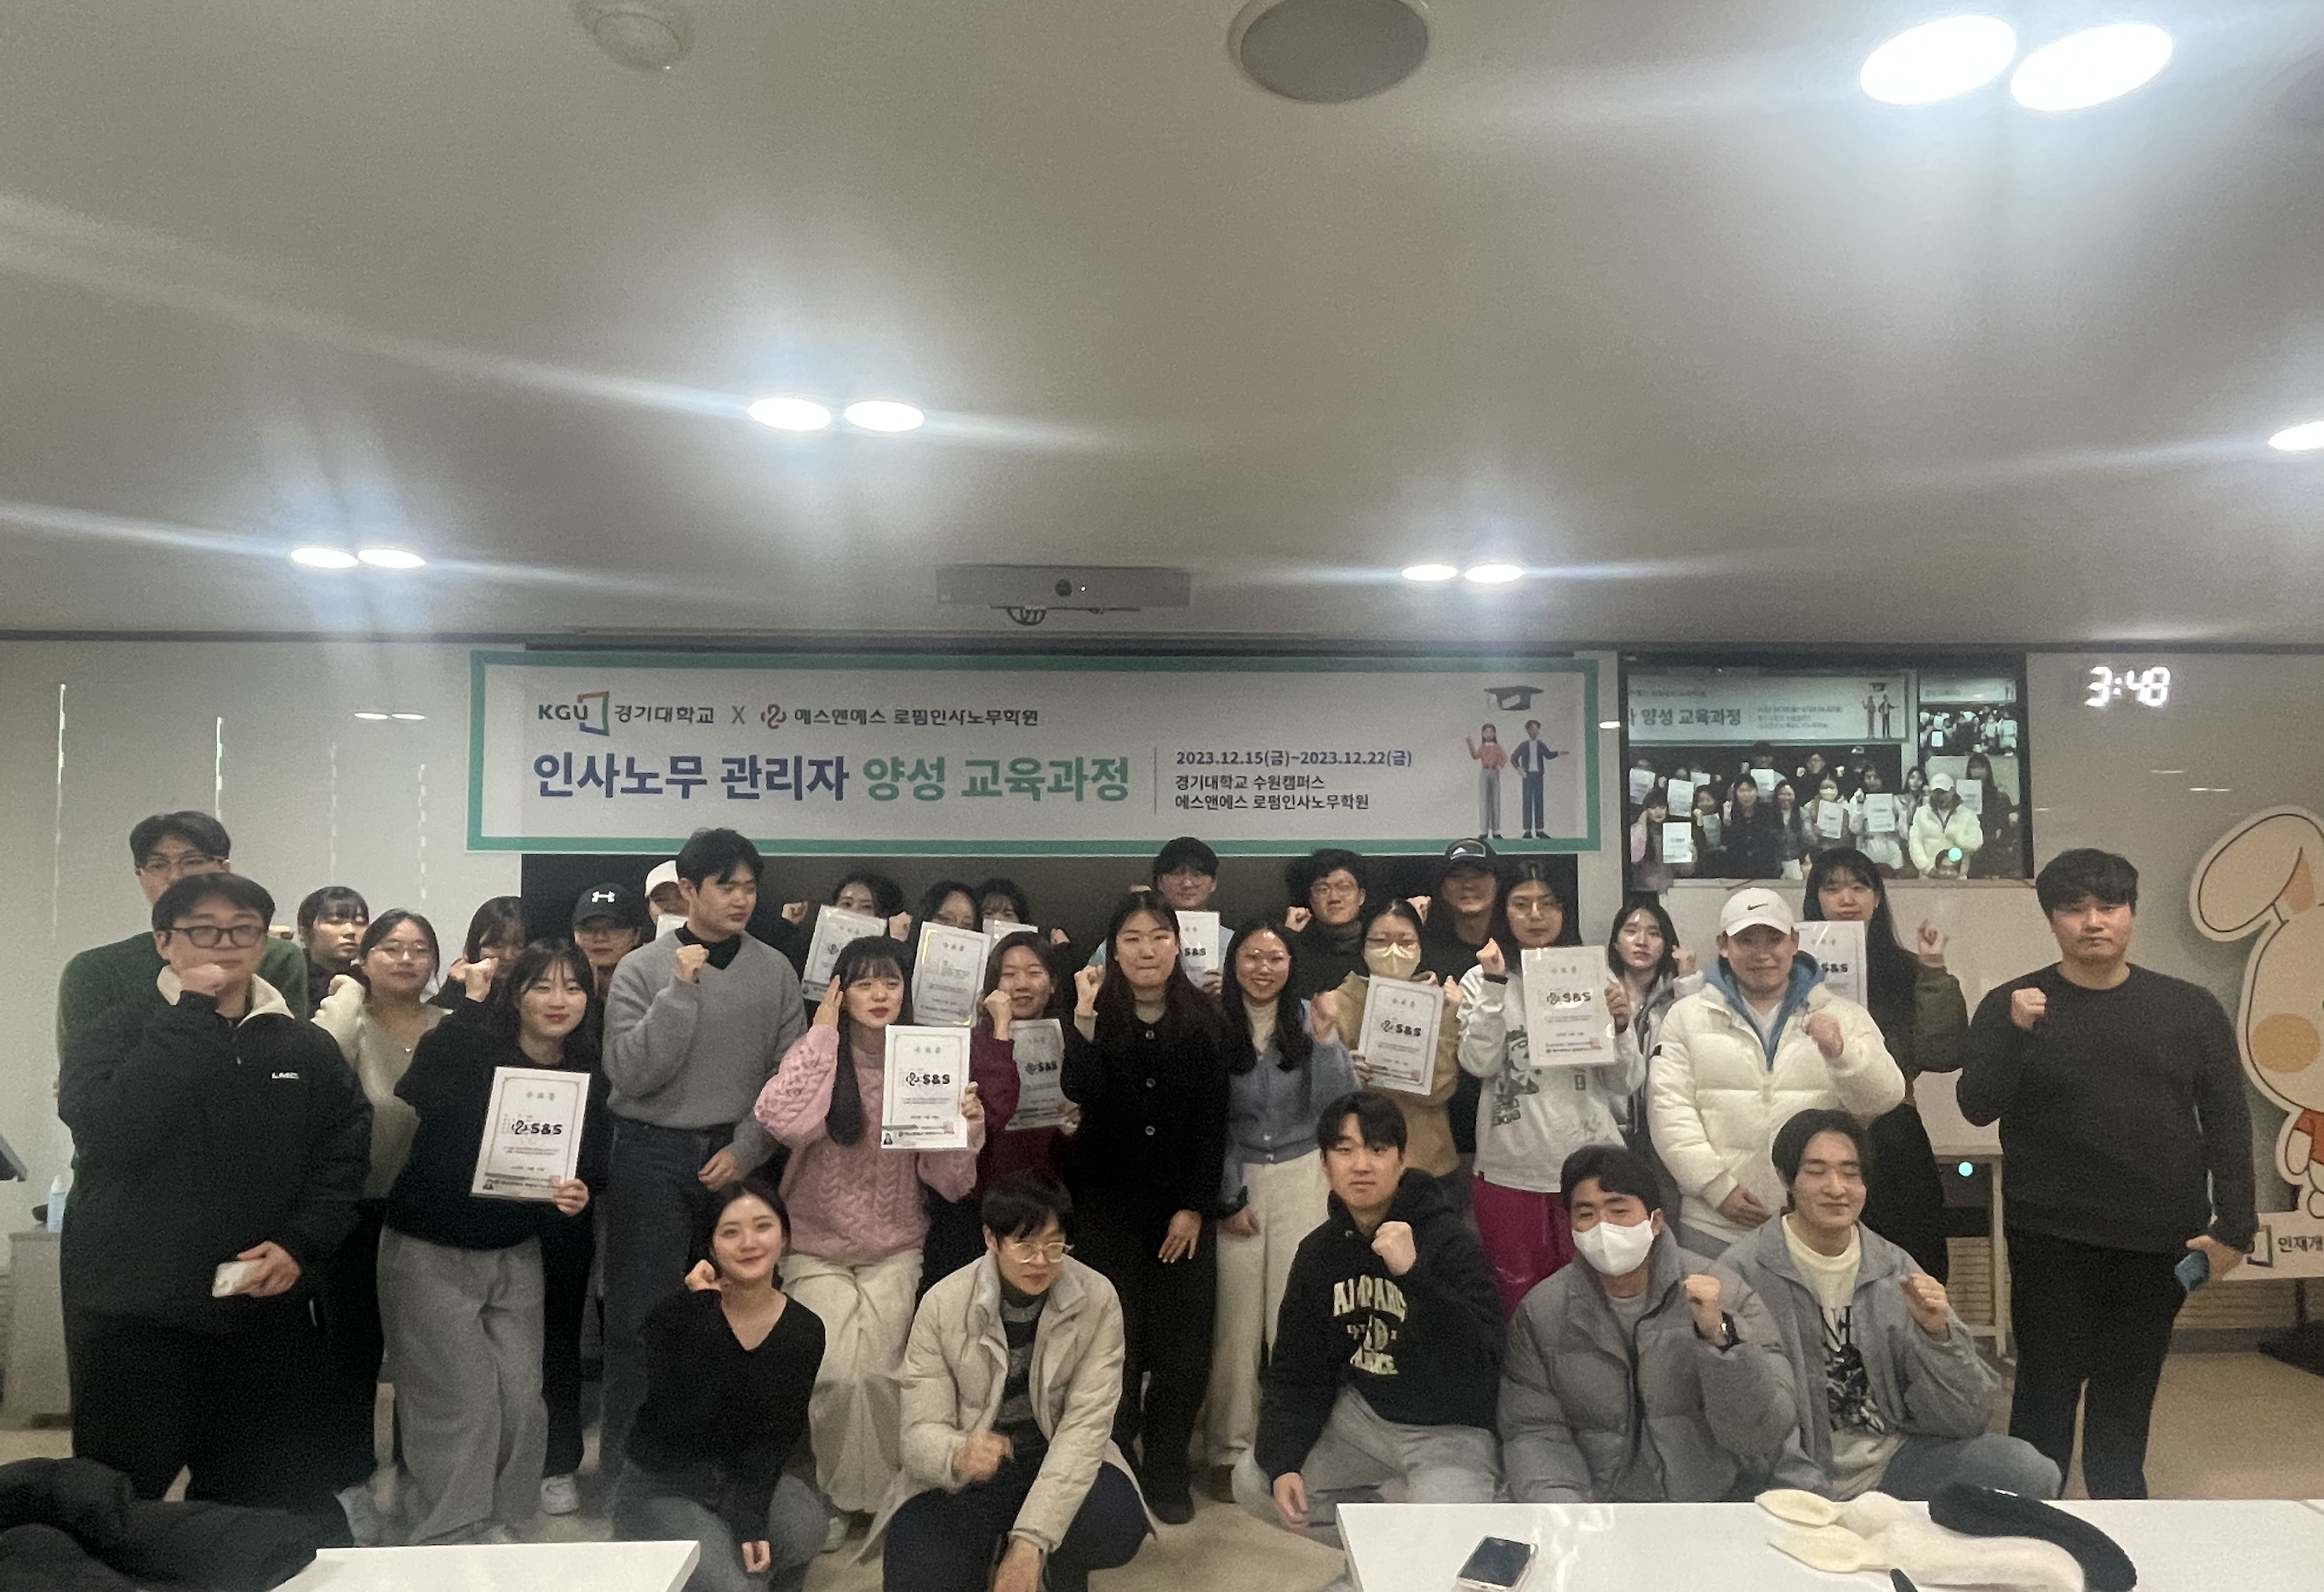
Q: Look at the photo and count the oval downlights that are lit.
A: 9